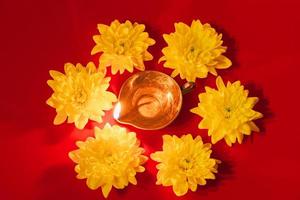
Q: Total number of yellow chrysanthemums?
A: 6